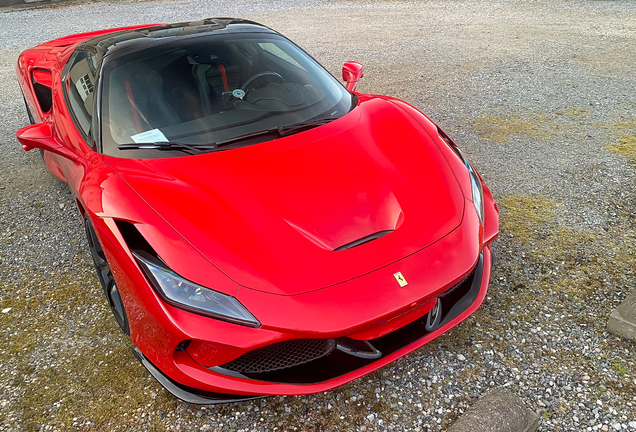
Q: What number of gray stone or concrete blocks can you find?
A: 2